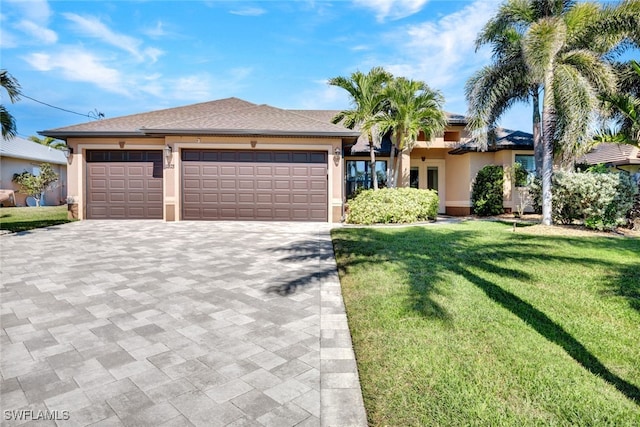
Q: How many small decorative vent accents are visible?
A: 2